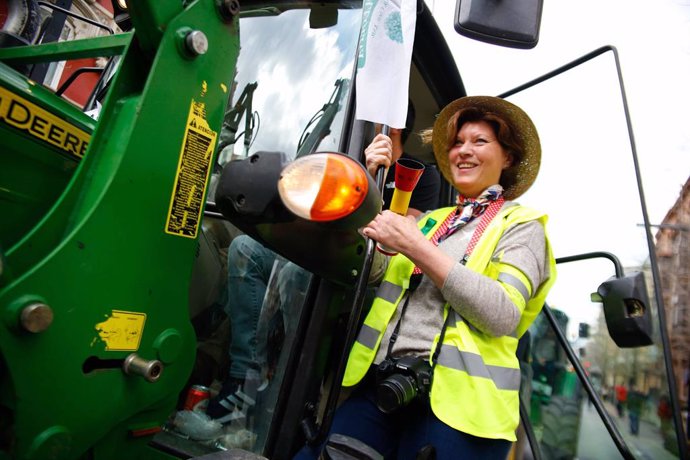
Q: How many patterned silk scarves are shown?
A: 1